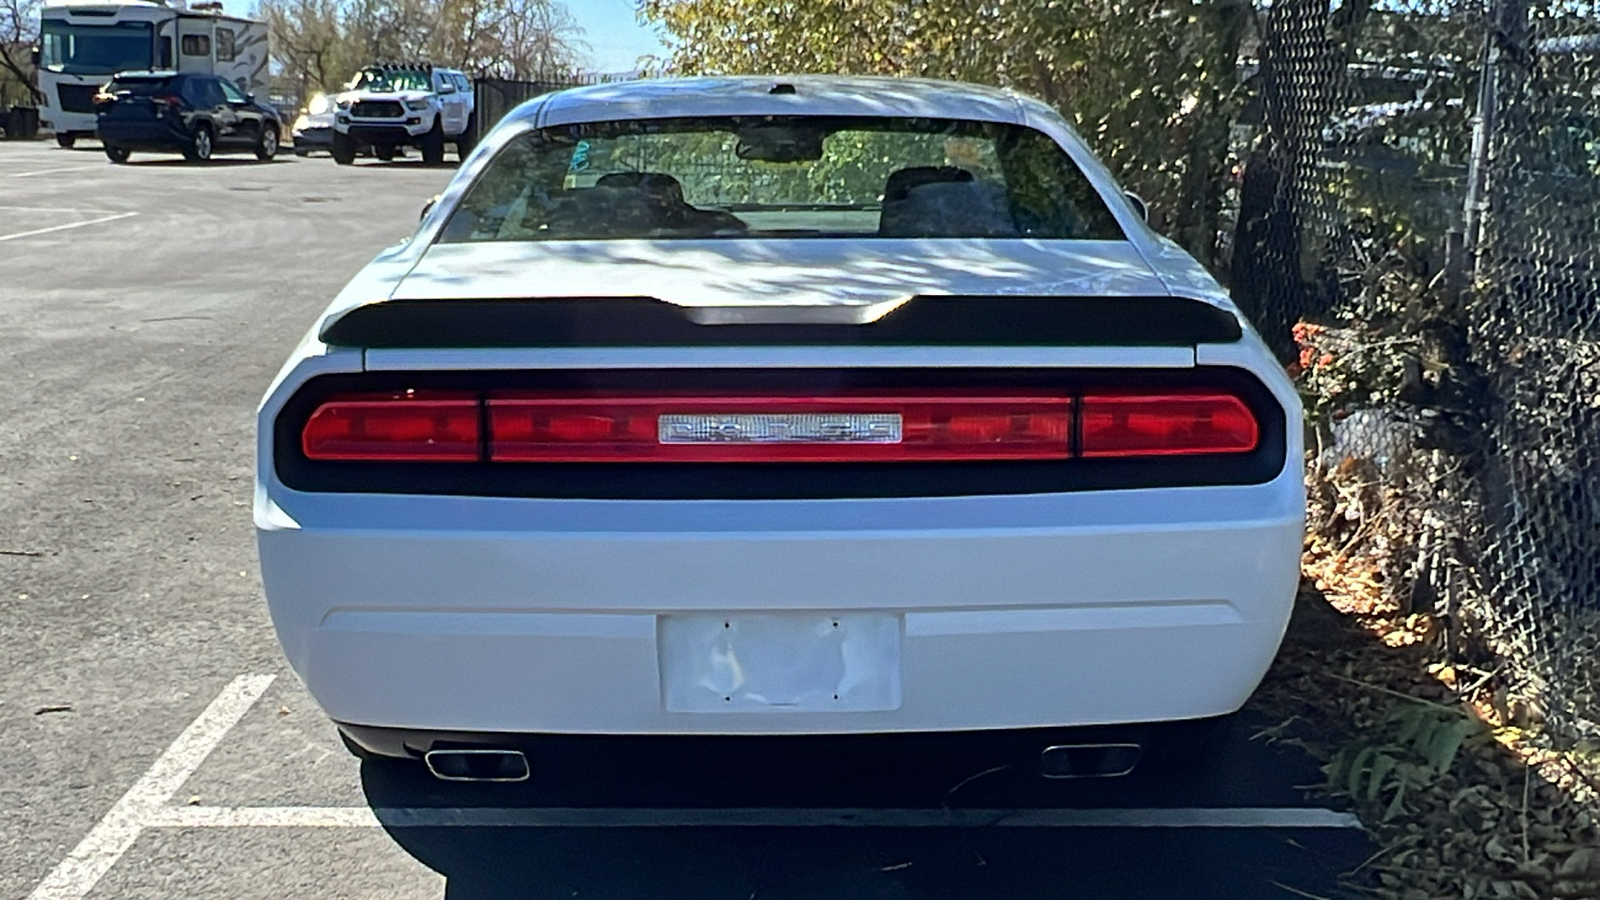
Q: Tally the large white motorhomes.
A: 1